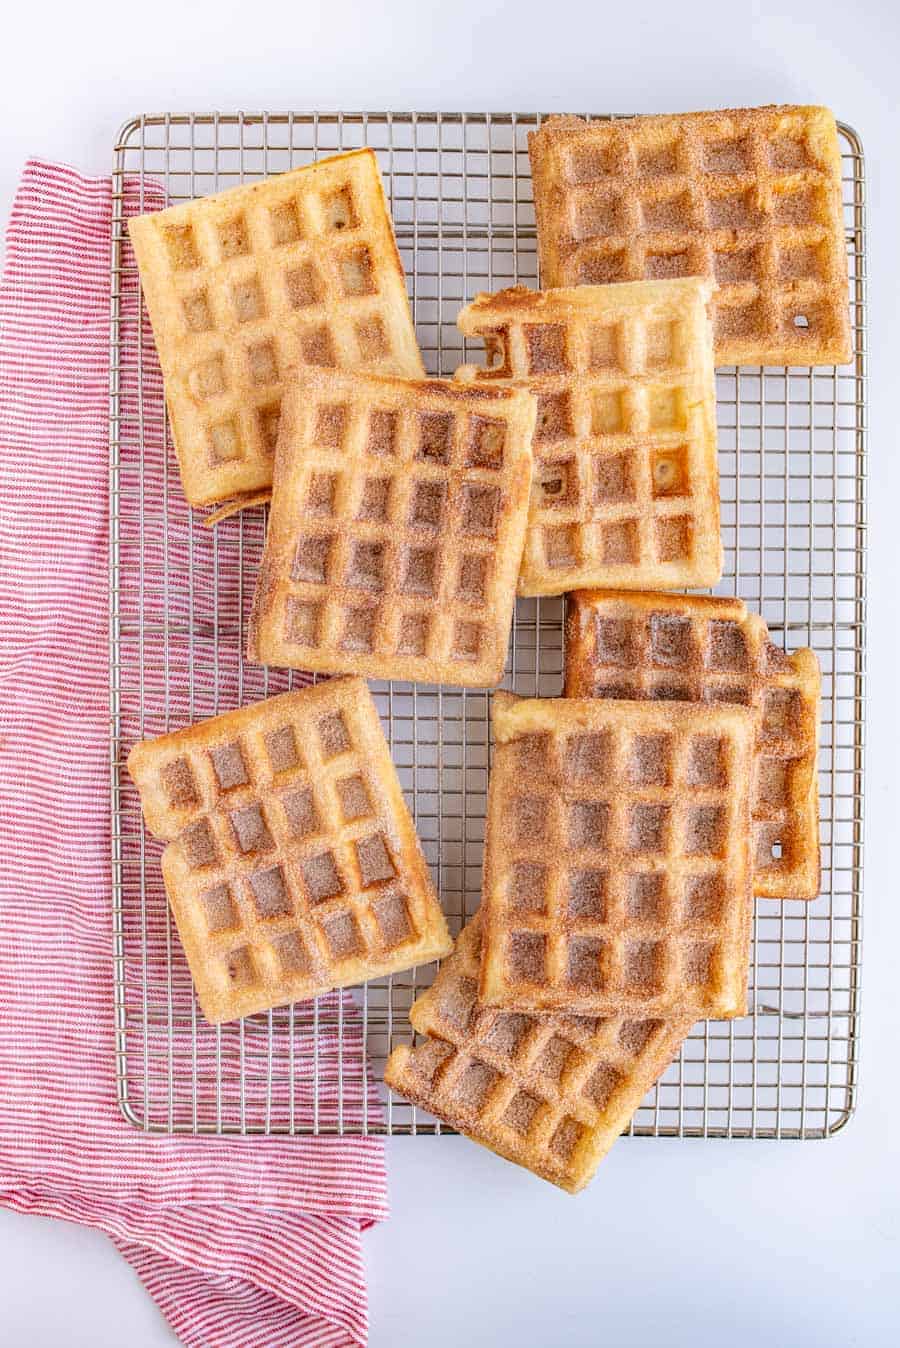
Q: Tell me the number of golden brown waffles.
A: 8